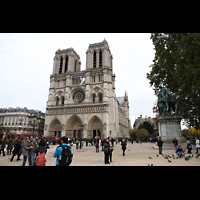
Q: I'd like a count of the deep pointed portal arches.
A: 3